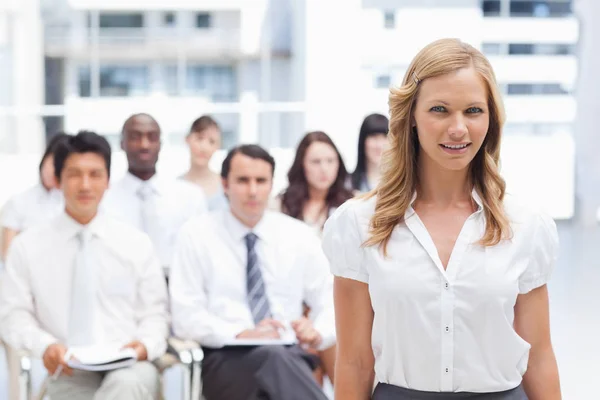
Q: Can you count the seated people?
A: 7